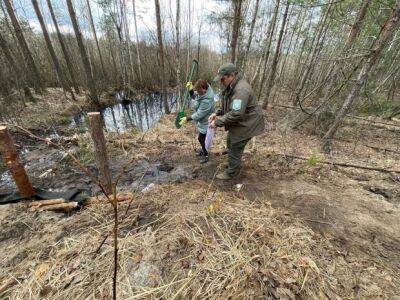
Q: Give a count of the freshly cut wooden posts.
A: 2